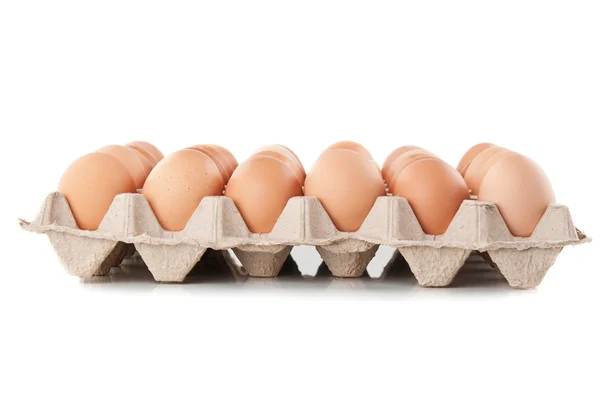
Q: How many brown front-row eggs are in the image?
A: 6